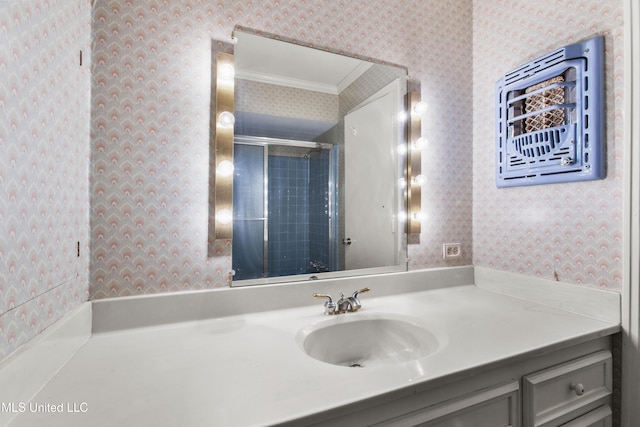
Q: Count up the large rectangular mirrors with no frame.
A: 1